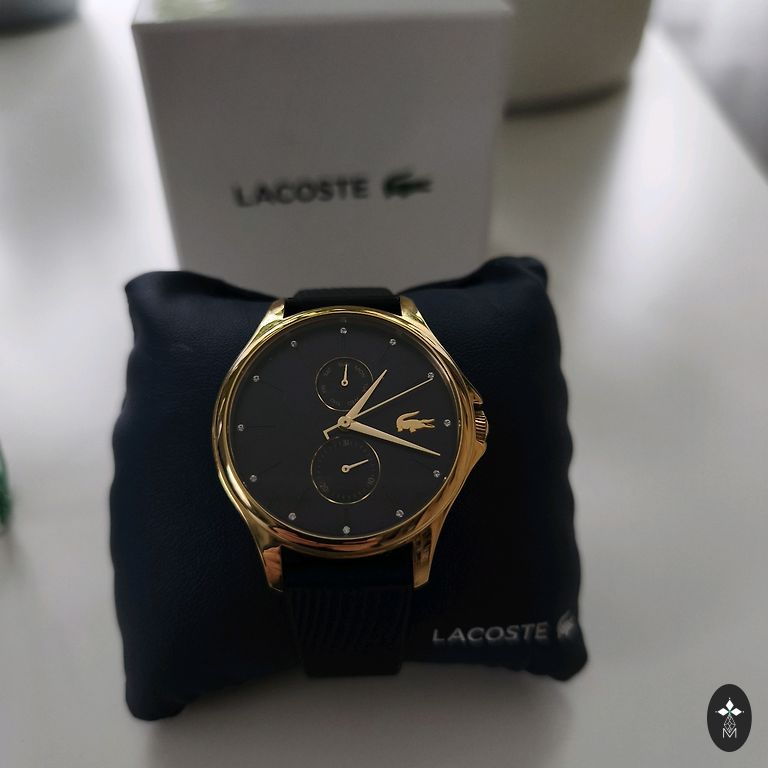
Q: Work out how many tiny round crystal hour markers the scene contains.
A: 12